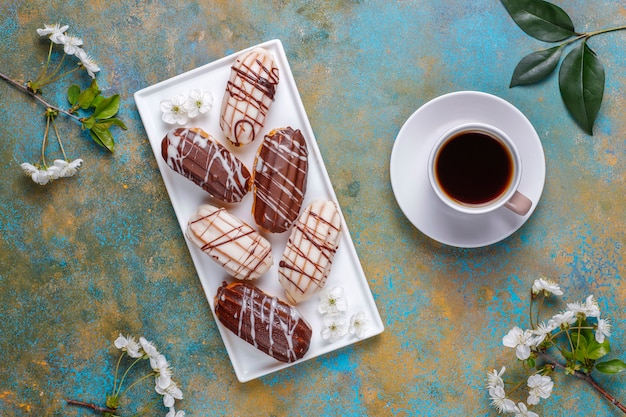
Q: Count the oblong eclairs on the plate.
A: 6